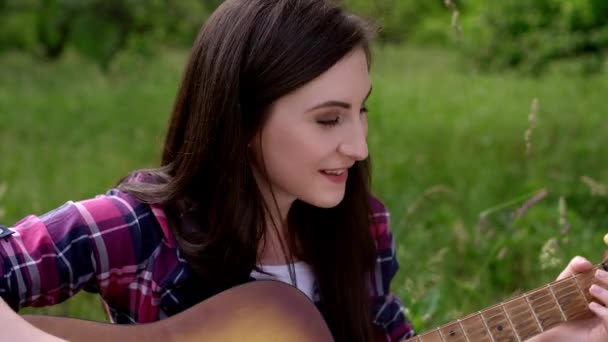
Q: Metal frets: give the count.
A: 8